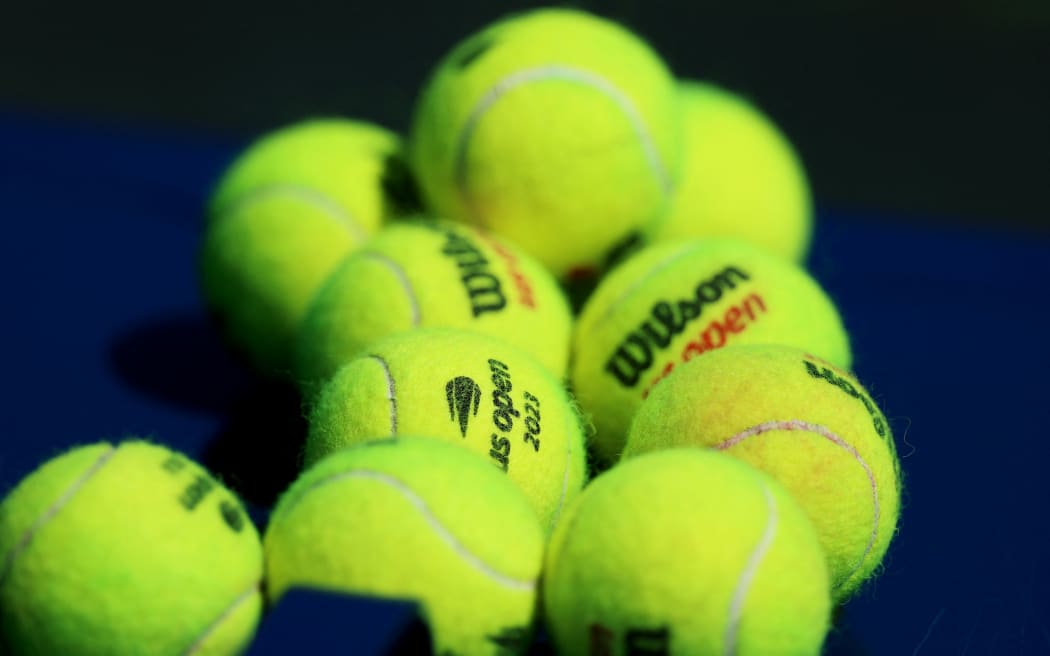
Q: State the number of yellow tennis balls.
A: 10